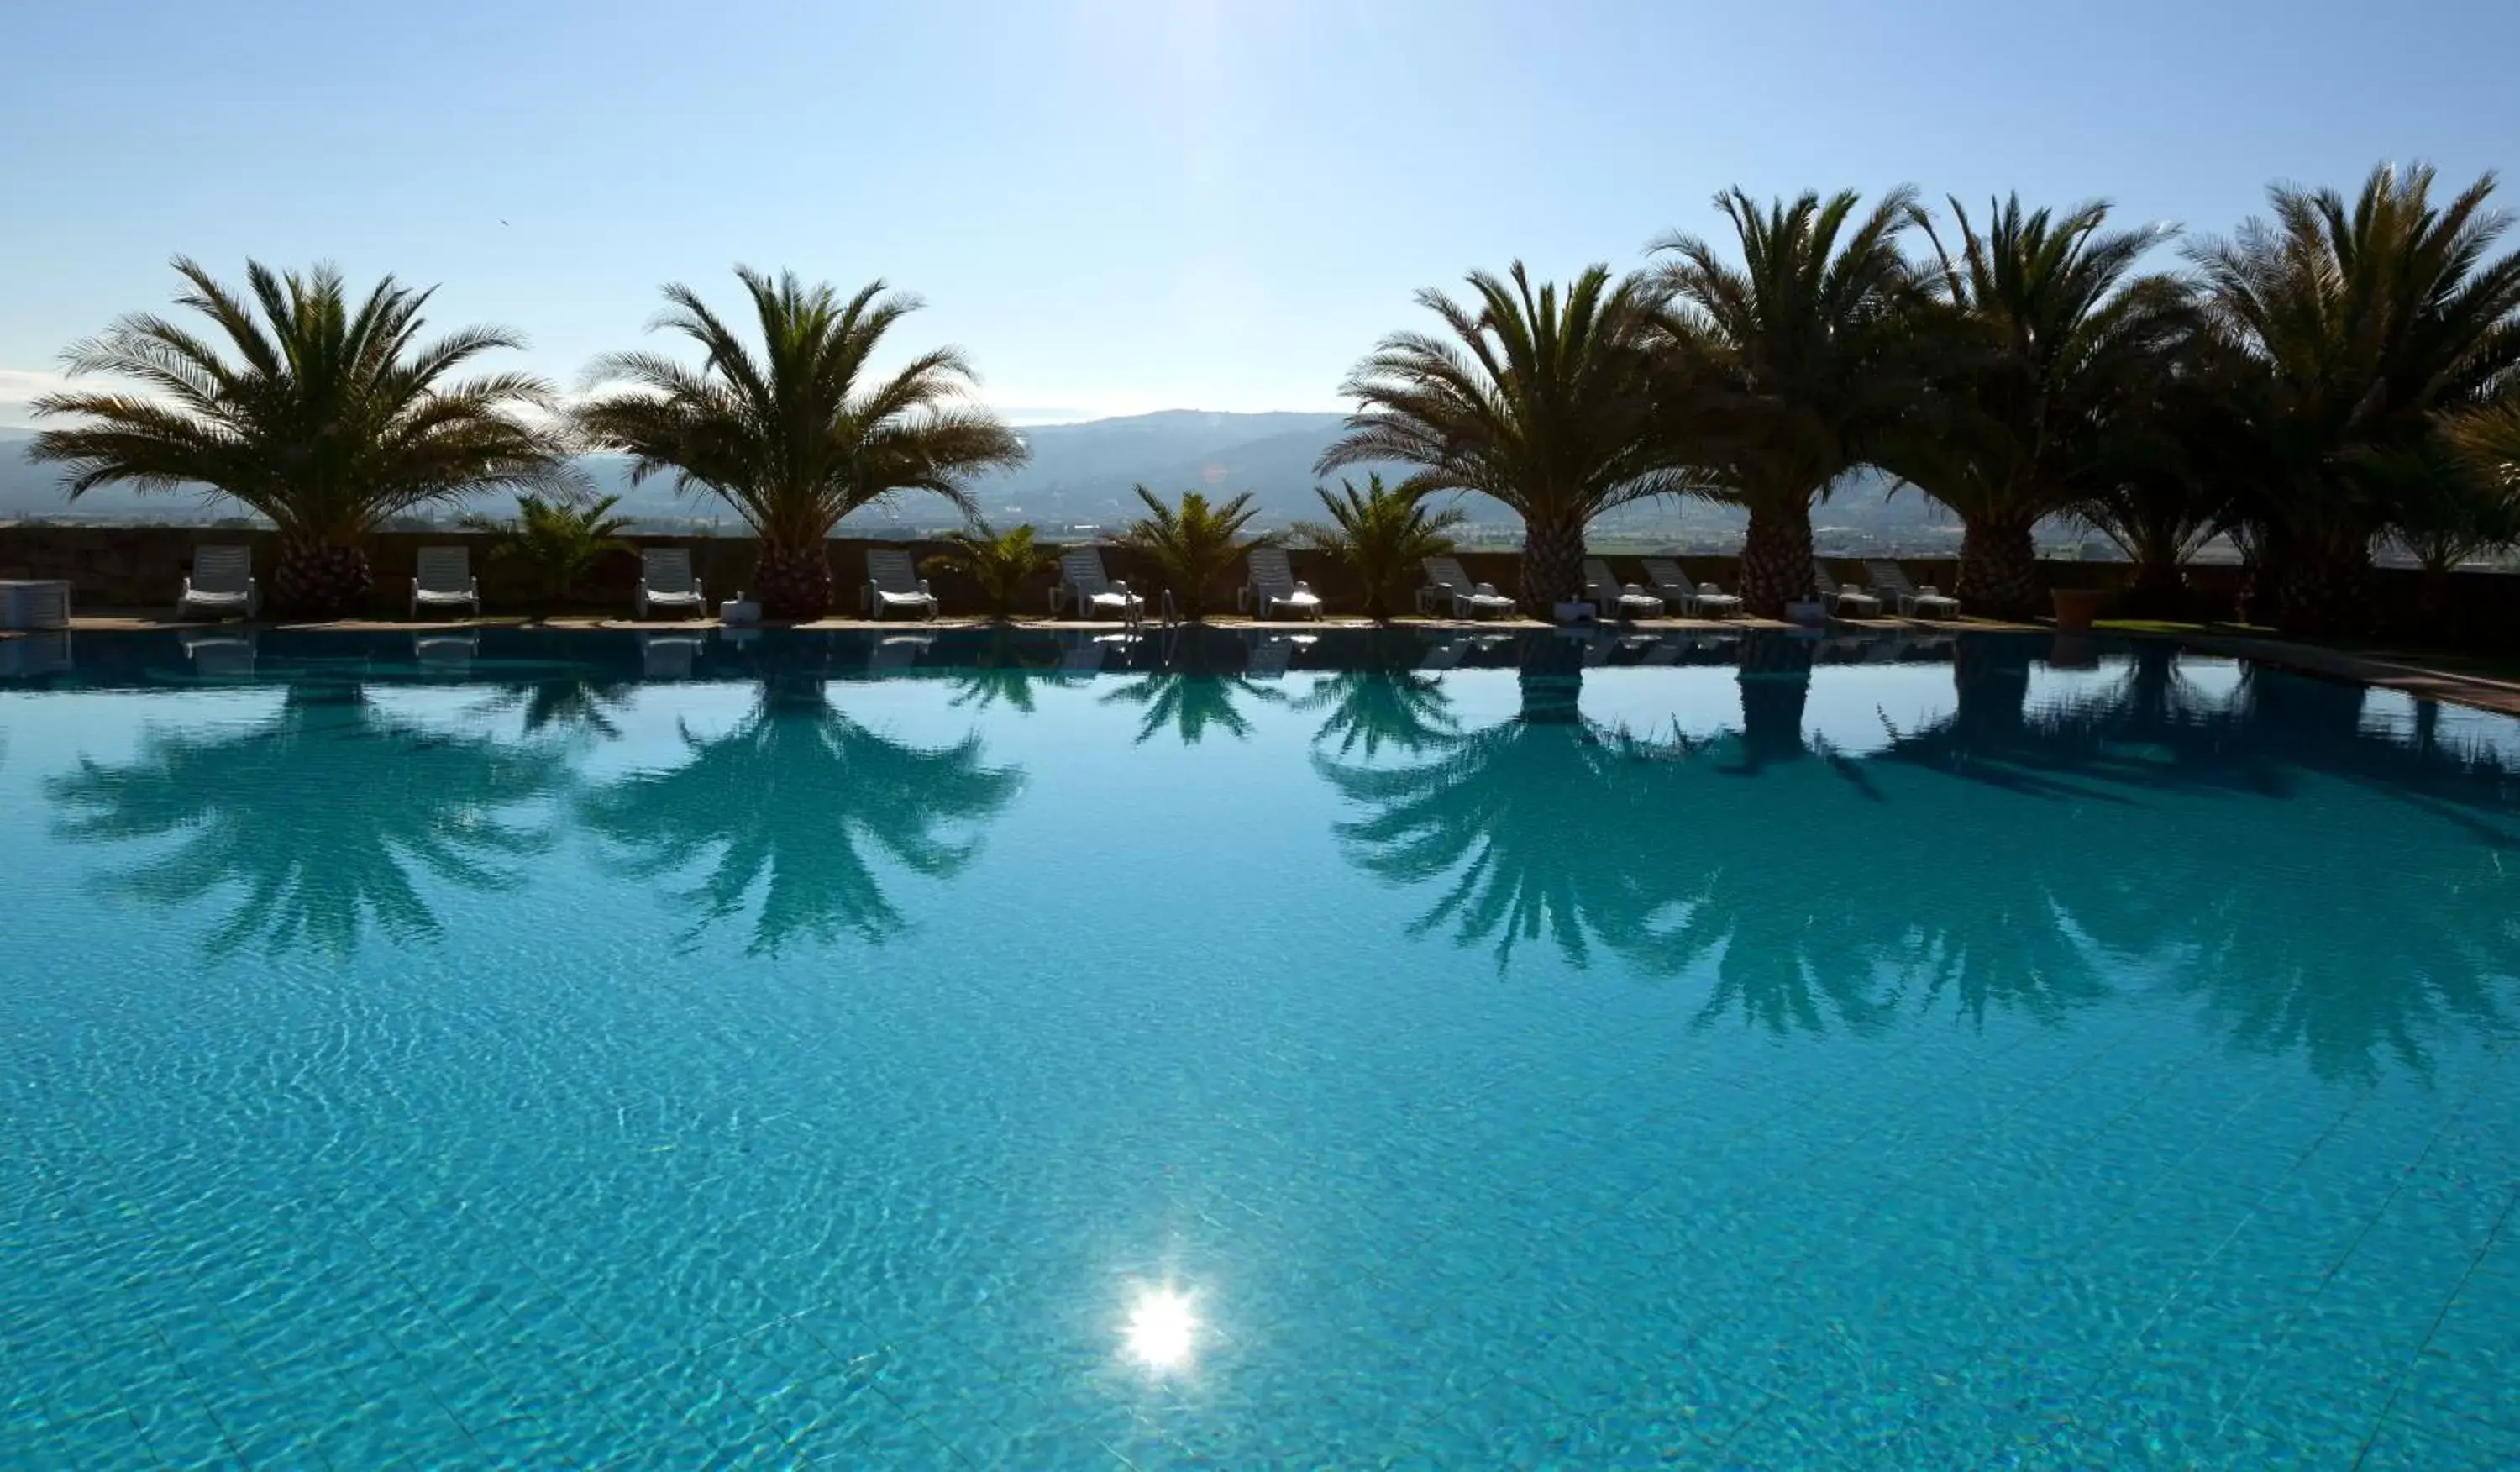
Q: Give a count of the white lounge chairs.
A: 11